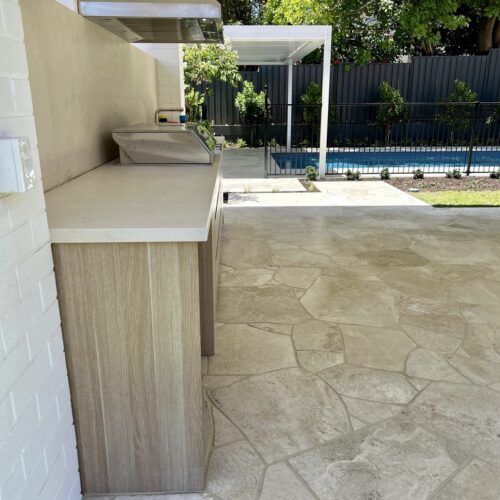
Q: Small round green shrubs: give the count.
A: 6